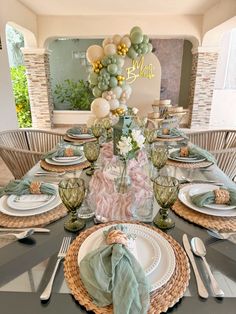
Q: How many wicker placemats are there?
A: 7